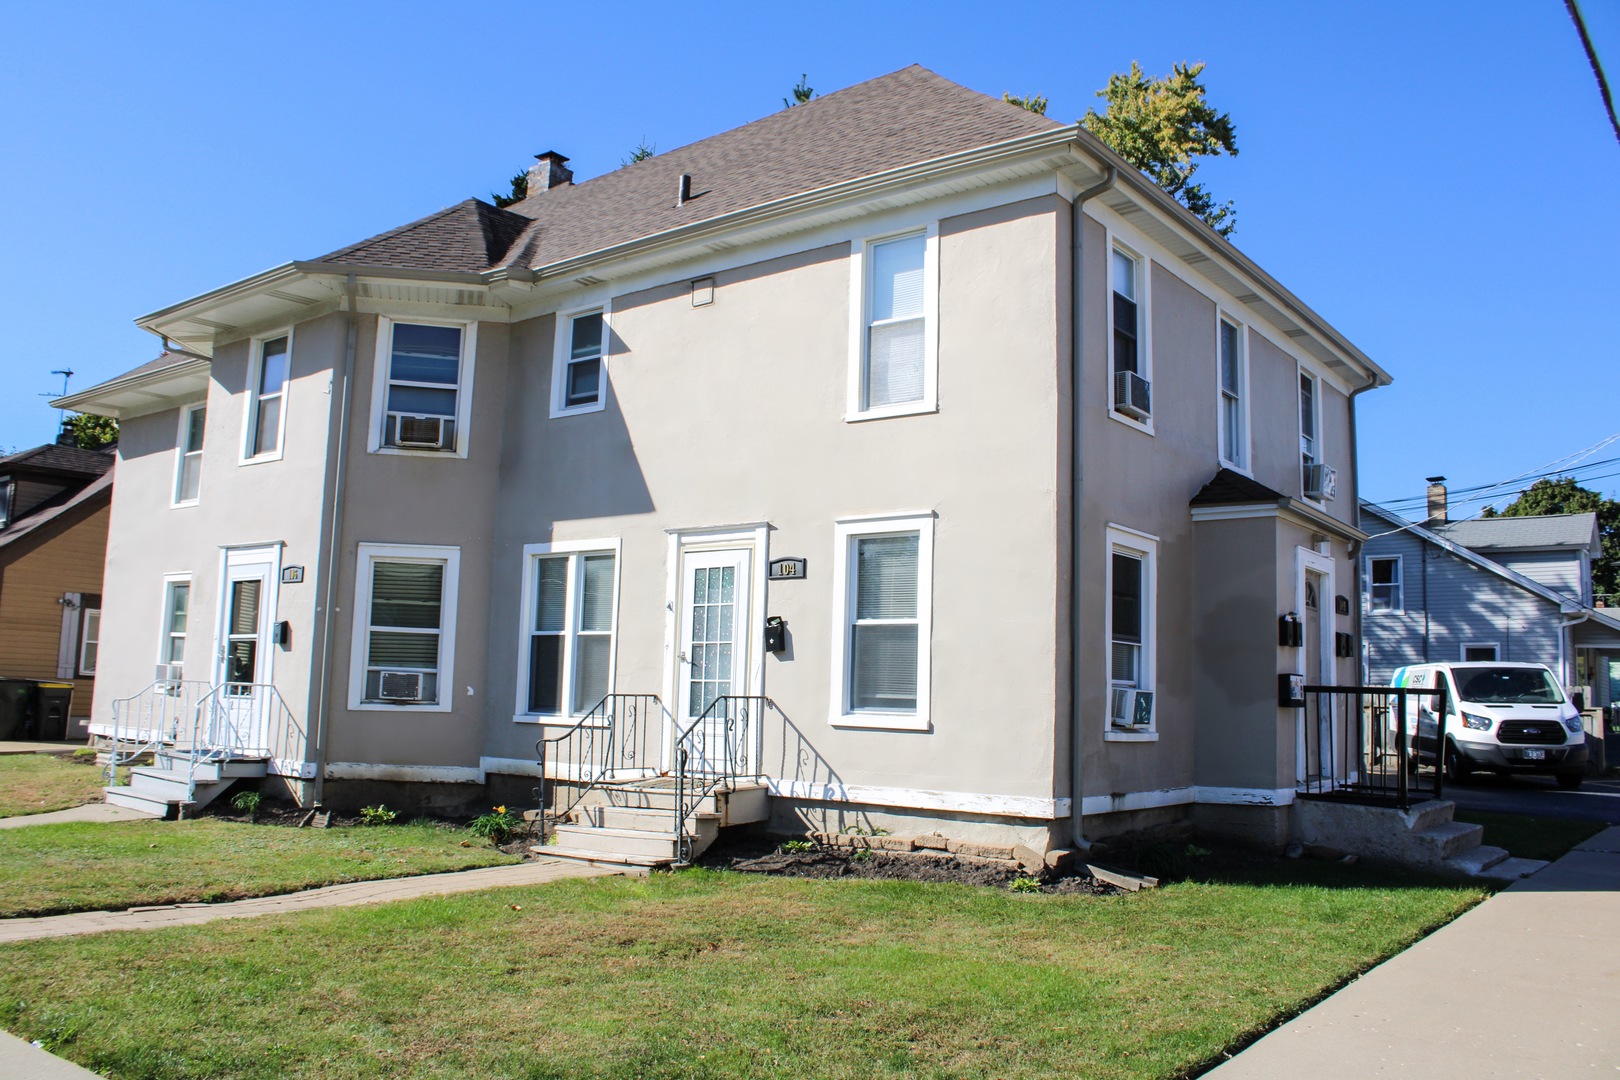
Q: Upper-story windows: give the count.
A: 8